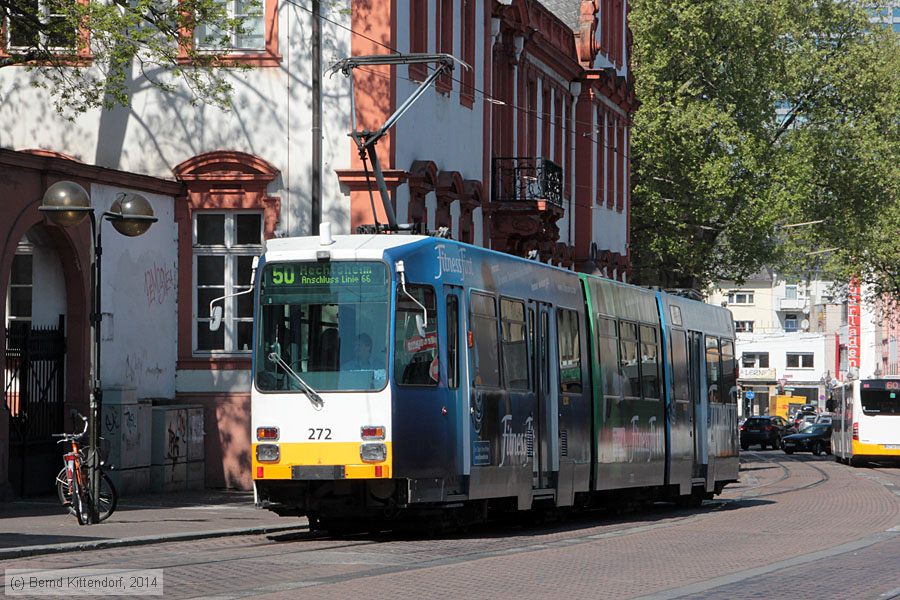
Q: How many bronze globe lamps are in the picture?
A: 2